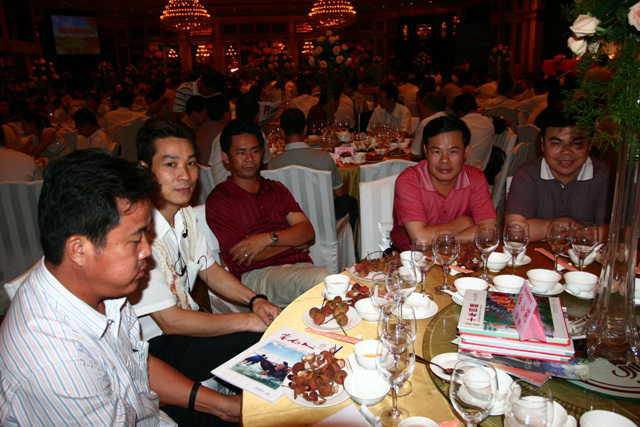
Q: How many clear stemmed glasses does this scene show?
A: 12